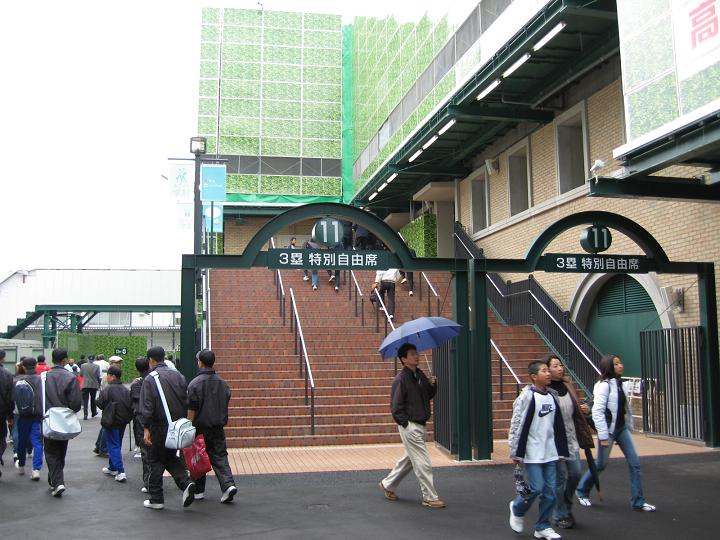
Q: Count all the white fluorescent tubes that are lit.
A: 9